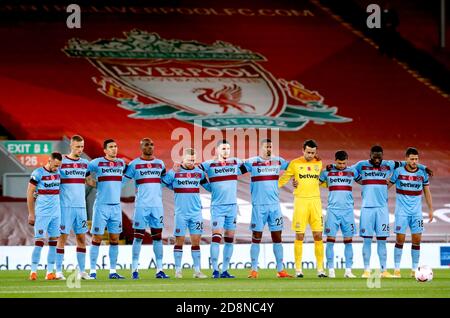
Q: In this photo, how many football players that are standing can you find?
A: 11